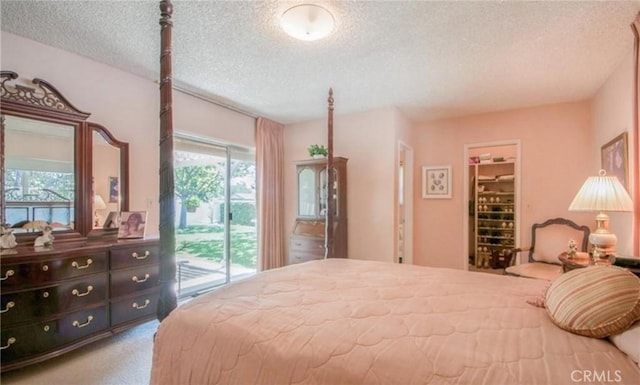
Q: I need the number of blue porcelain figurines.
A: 0